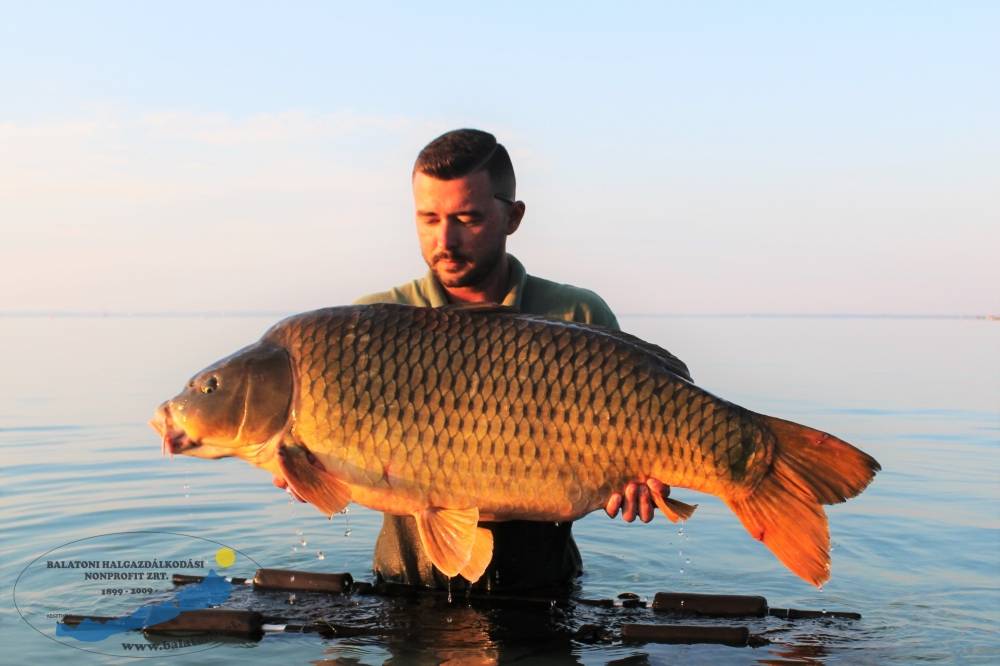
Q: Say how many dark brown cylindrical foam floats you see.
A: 4